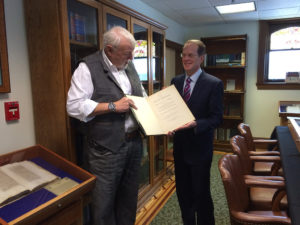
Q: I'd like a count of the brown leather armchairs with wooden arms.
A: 3